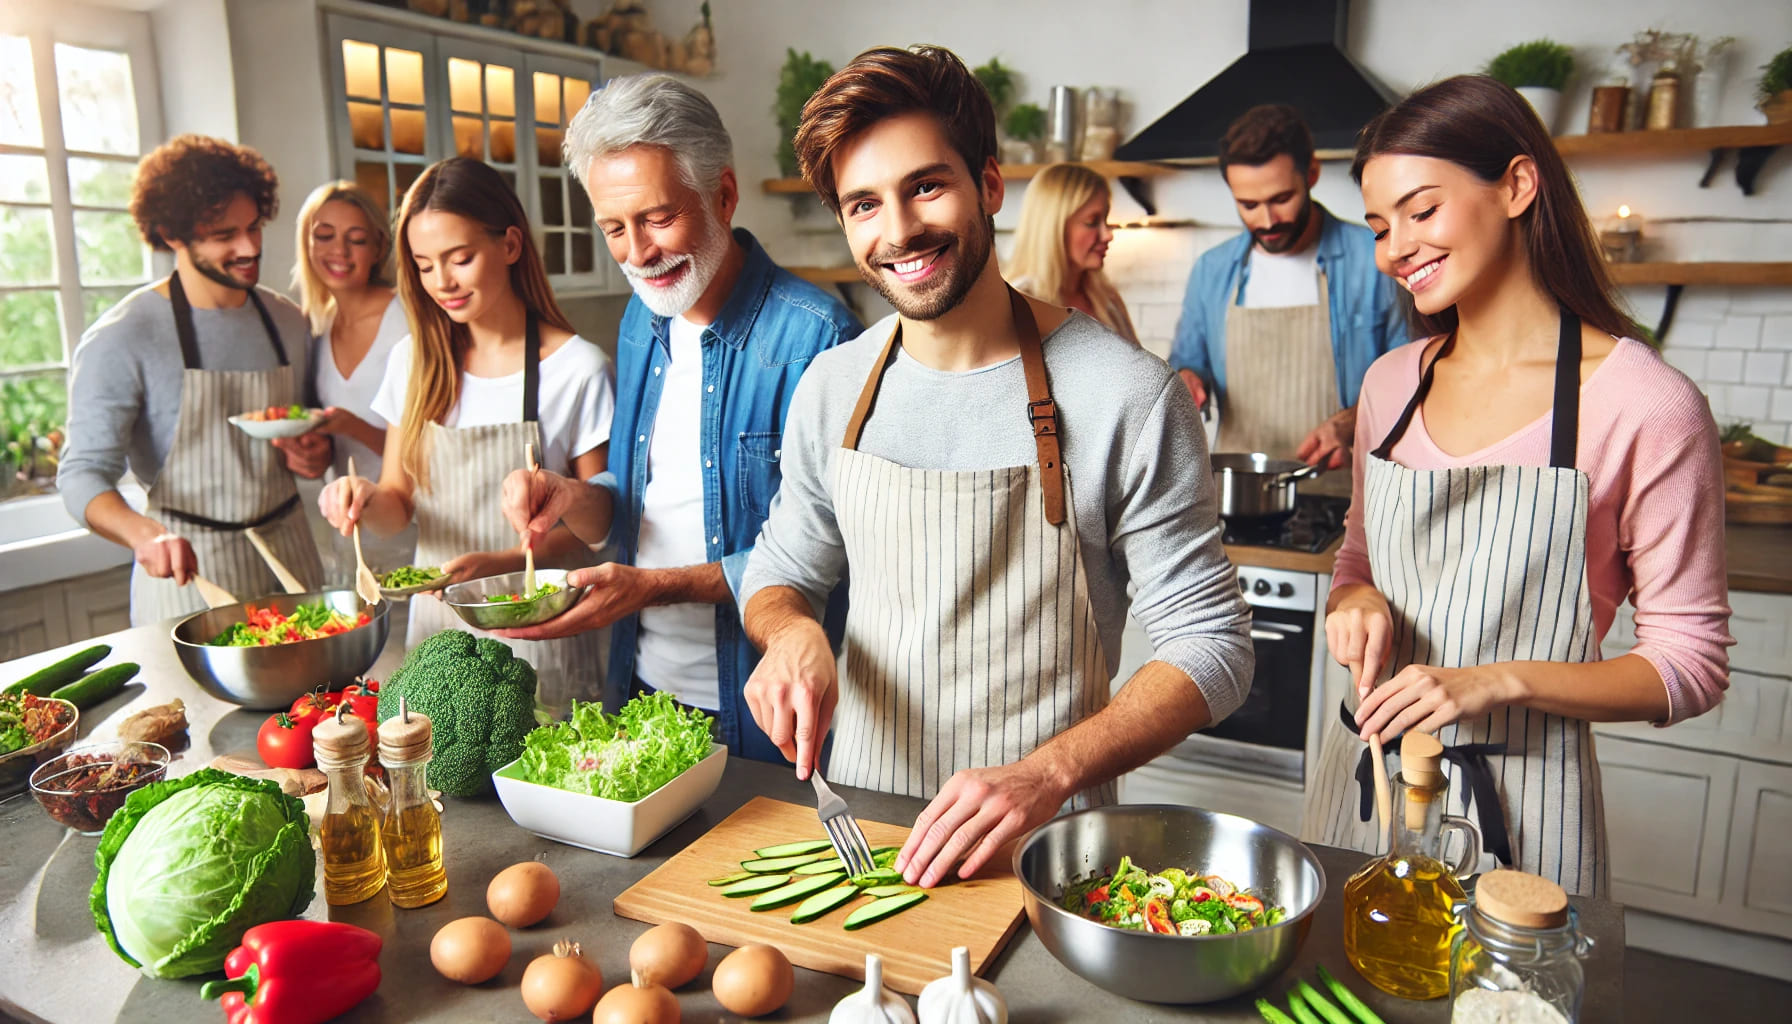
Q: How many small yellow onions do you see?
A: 2